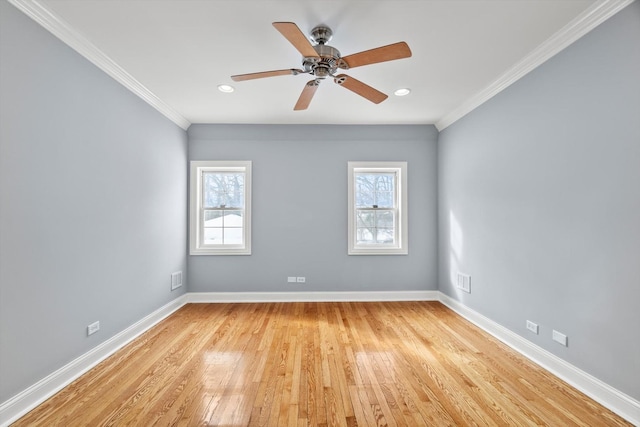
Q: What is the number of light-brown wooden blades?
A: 5